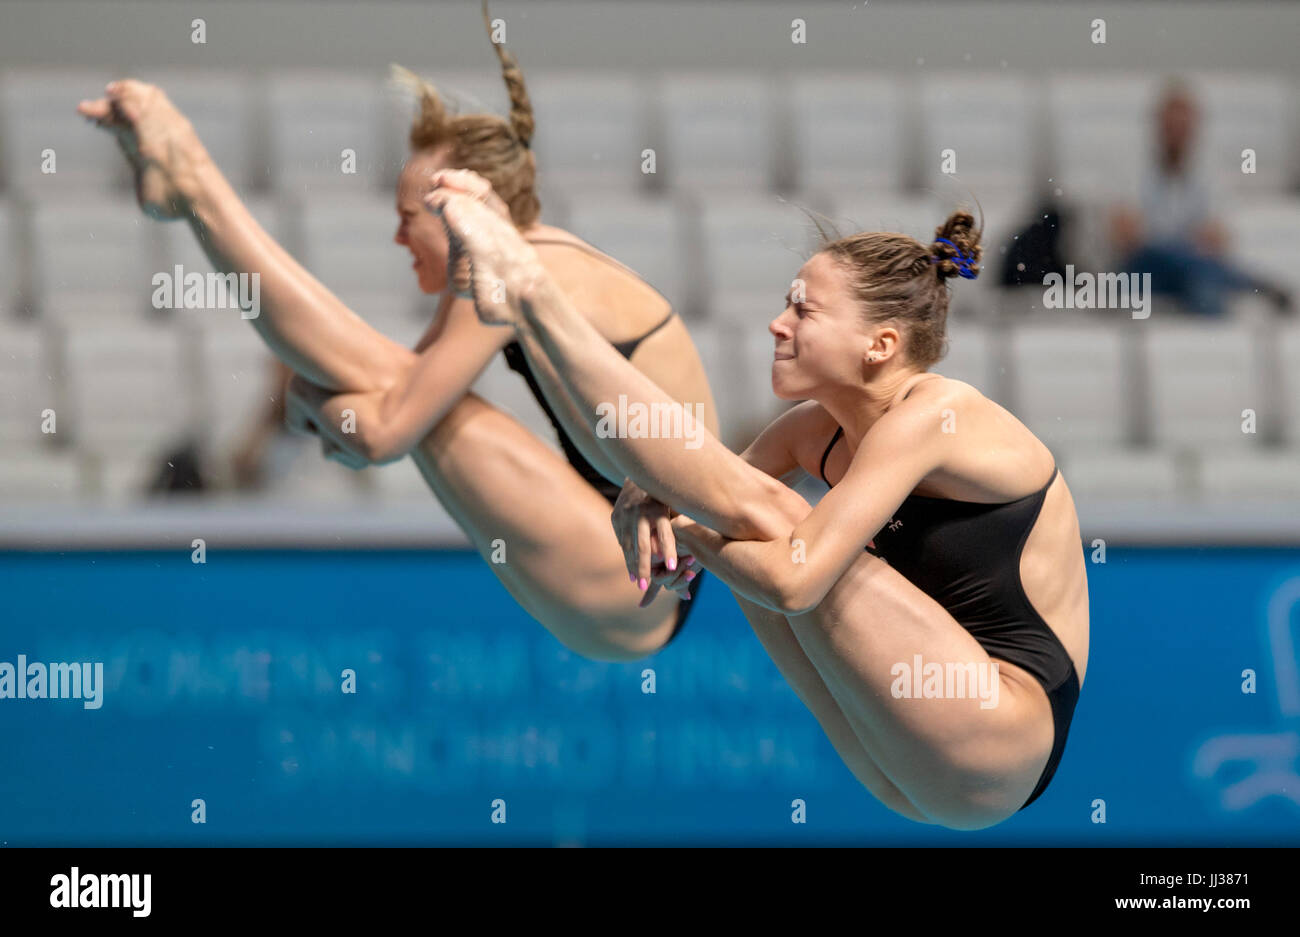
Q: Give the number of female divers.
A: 2